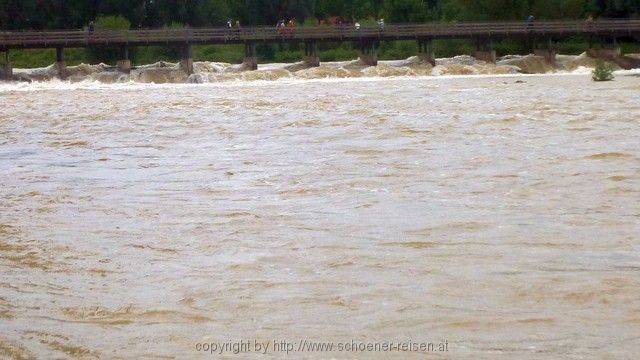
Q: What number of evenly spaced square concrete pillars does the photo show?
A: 11